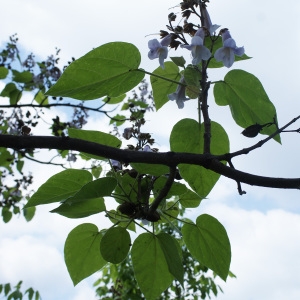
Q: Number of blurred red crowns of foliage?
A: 0